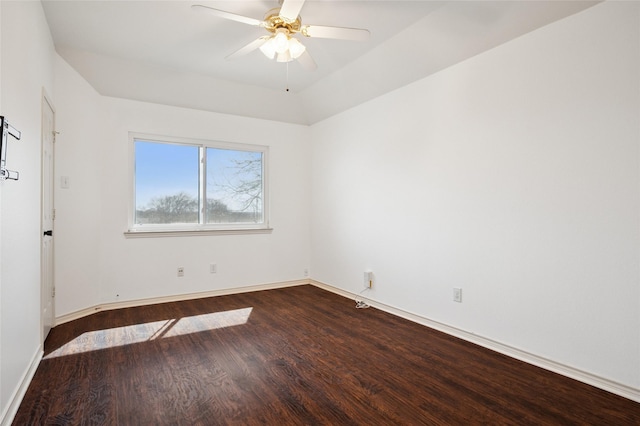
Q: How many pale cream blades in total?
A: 5